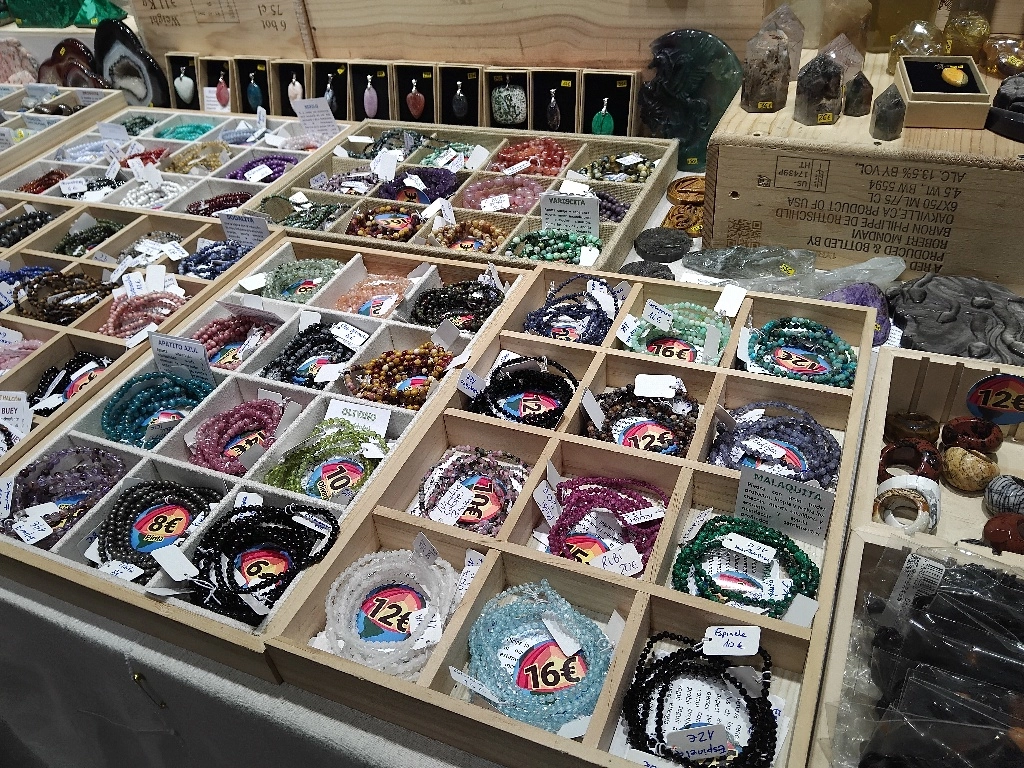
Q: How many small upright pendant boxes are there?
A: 11